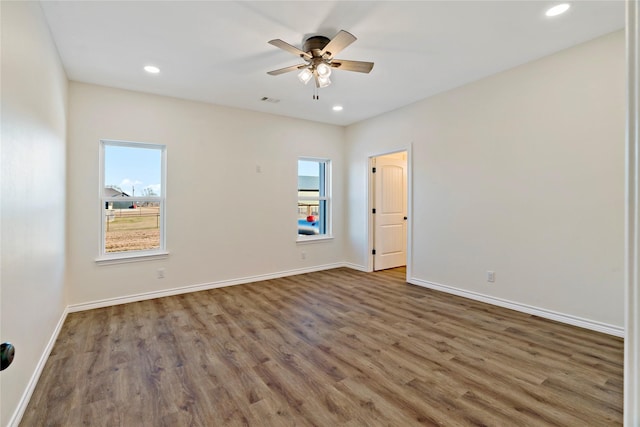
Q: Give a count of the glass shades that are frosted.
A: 3